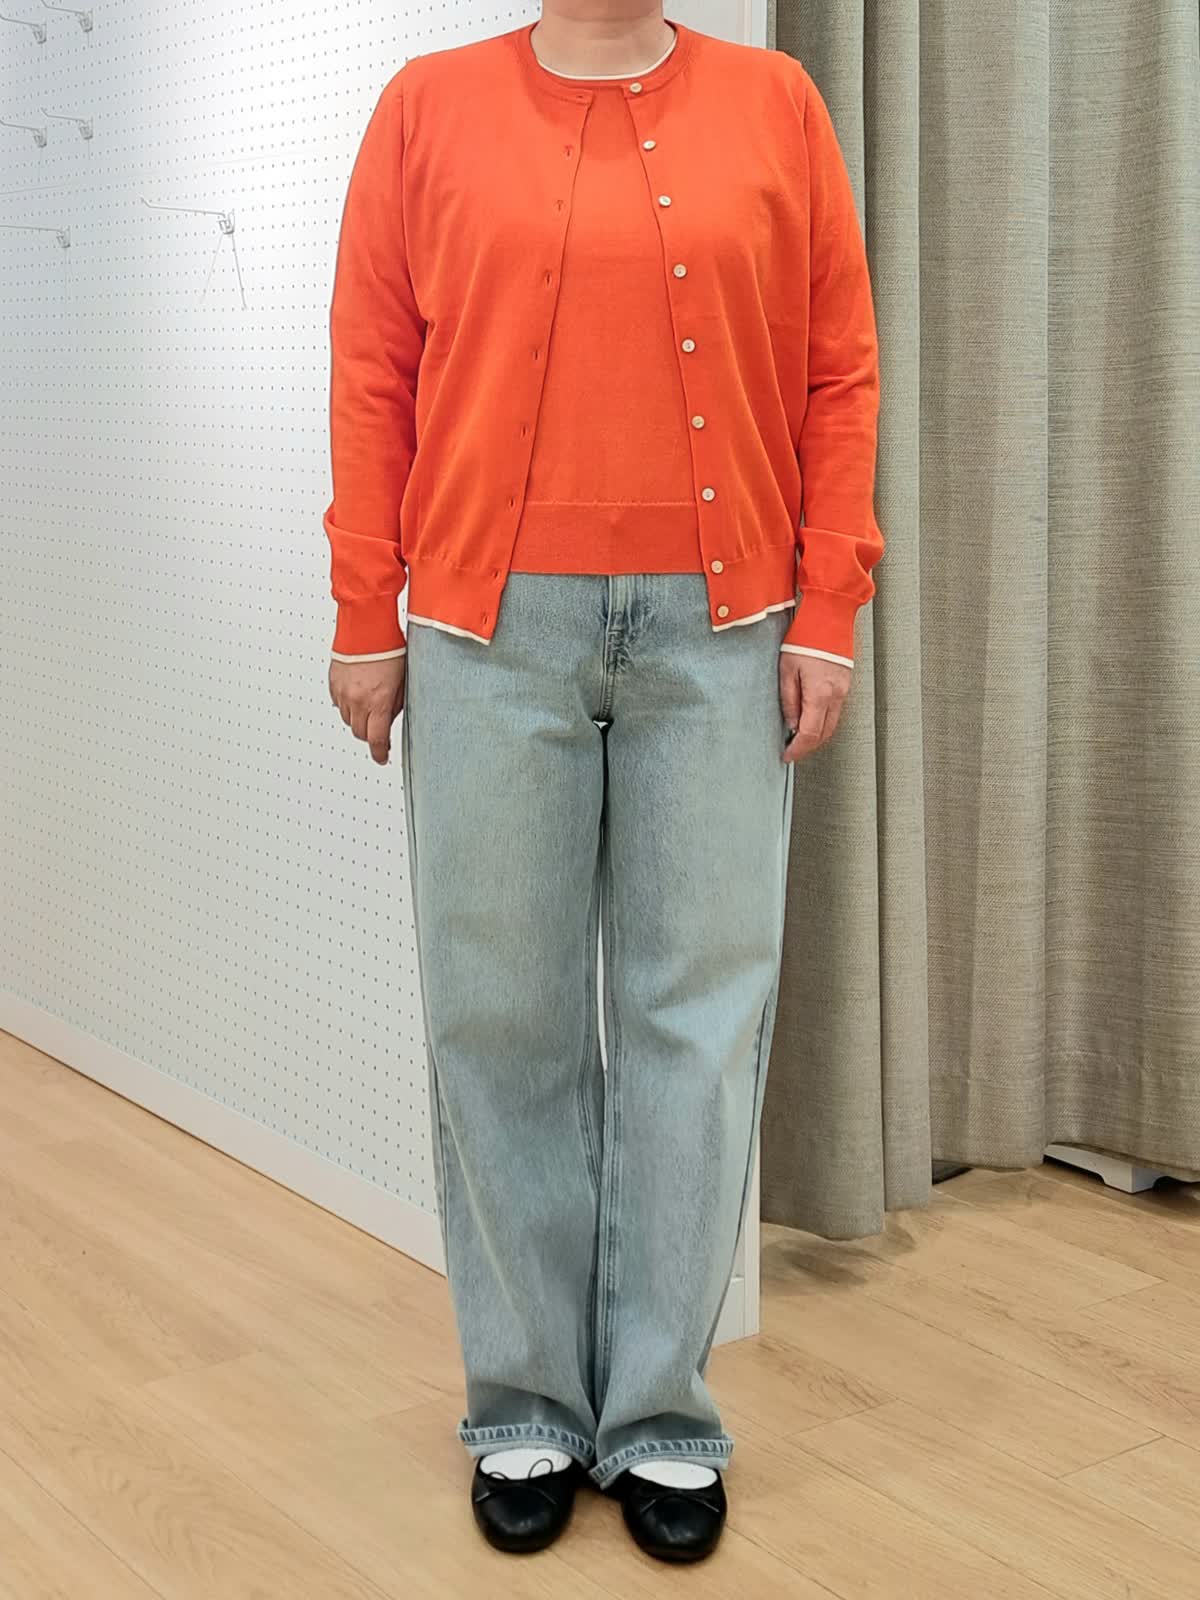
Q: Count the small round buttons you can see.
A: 9